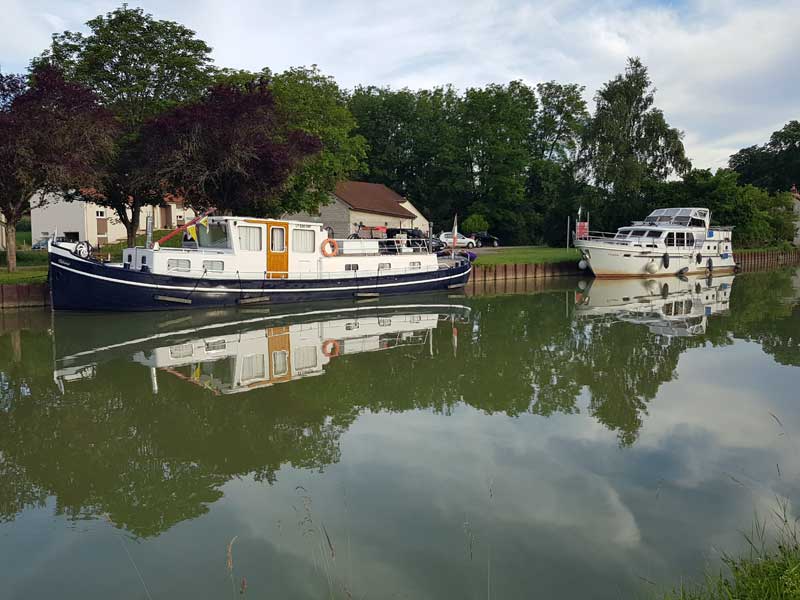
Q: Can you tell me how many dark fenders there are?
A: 4